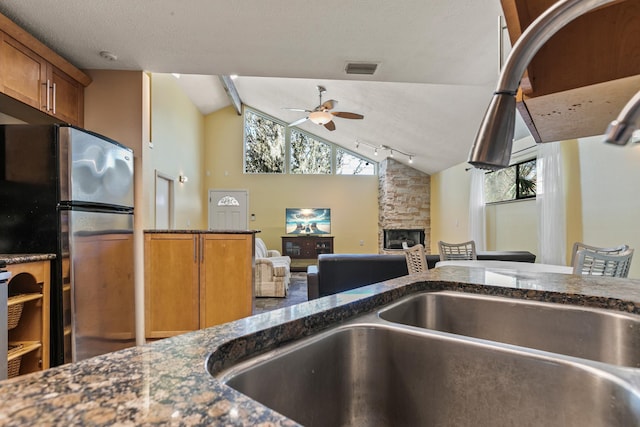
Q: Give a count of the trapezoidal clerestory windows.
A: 3